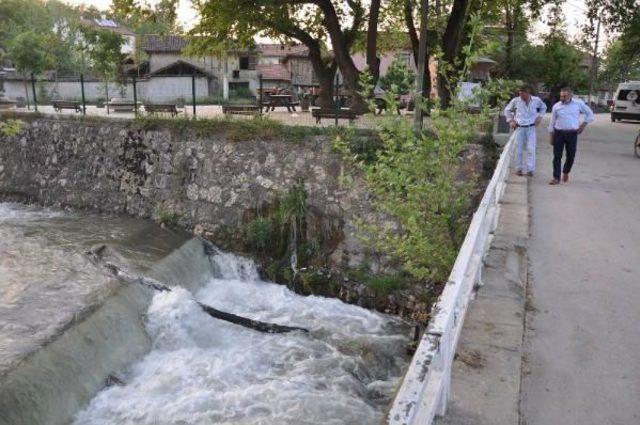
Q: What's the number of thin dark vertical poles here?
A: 6